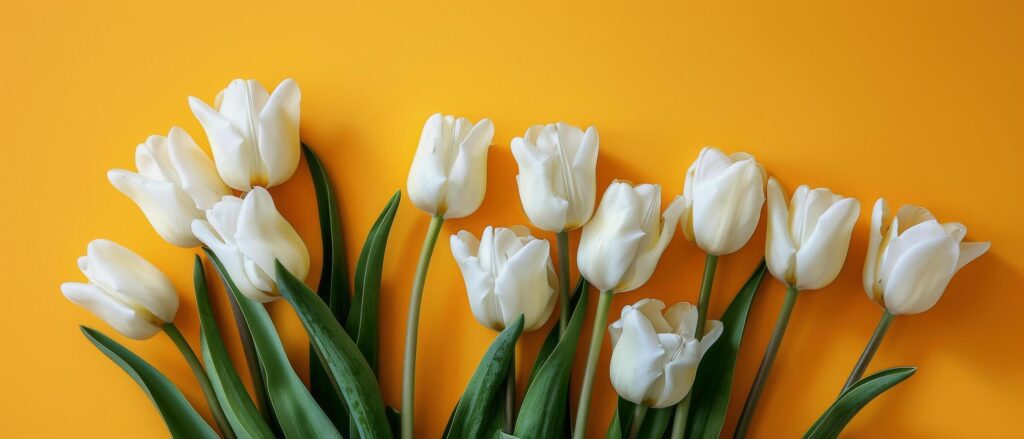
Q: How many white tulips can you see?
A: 12